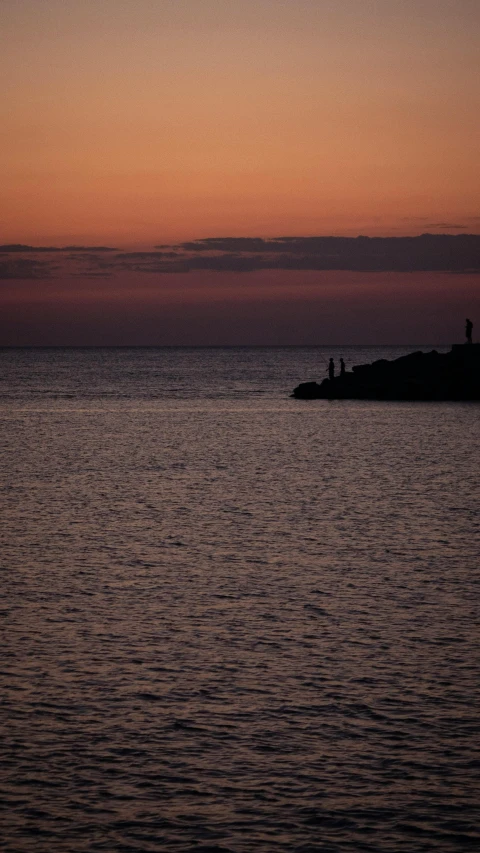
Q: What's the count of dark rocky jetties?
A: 1